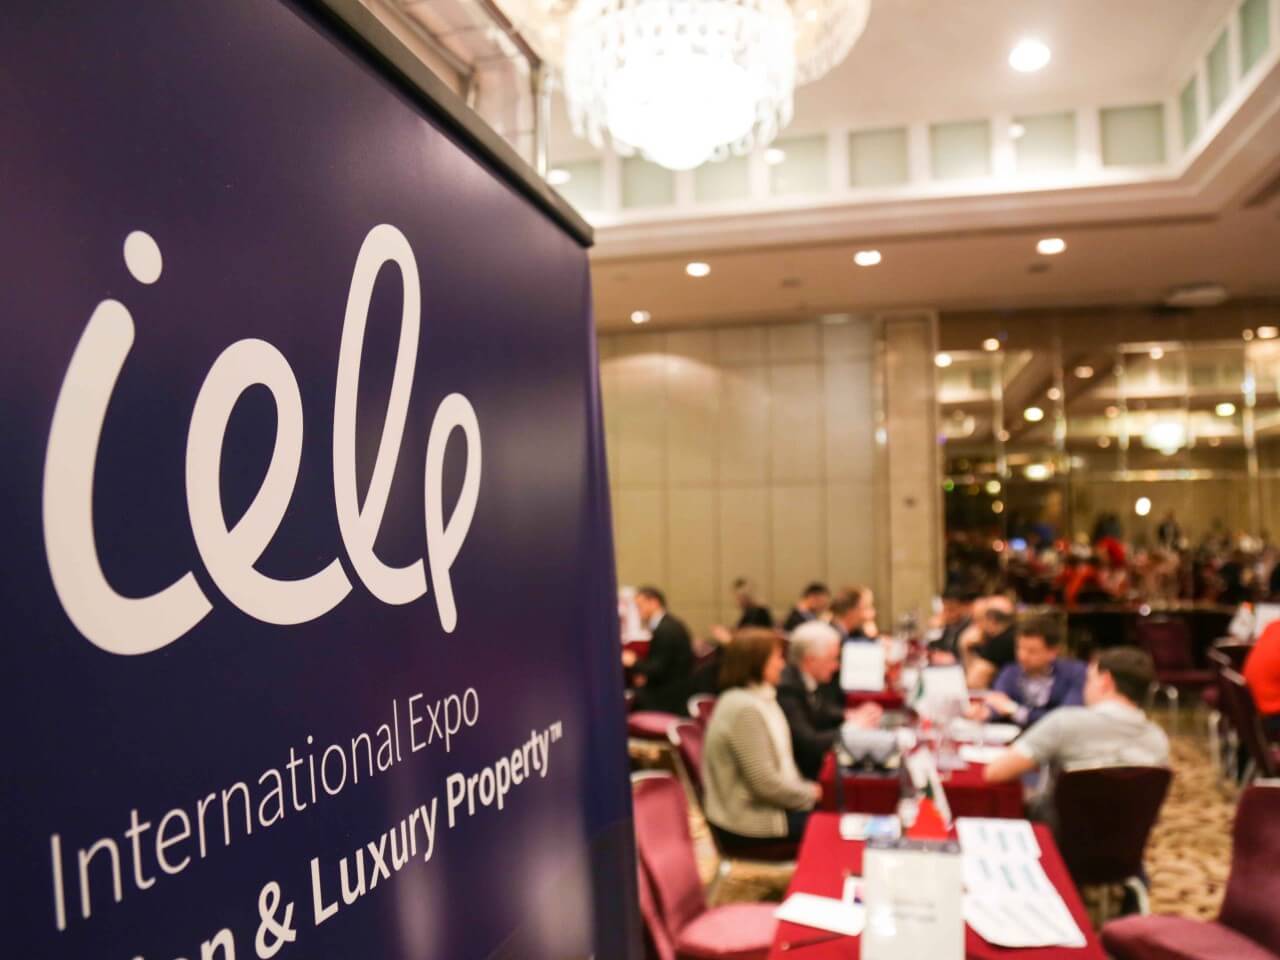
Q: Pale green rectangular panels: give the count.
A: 11